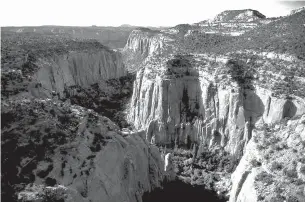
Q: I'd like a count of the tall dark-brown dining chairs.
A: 0